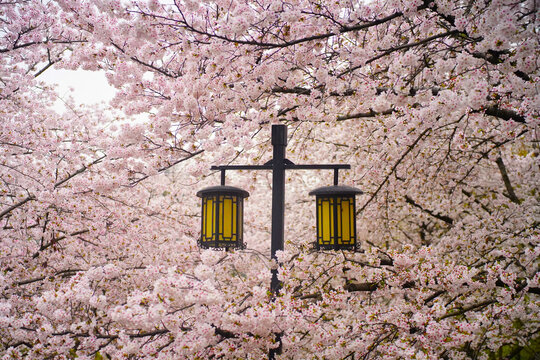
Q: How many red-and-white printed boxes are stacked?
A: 0